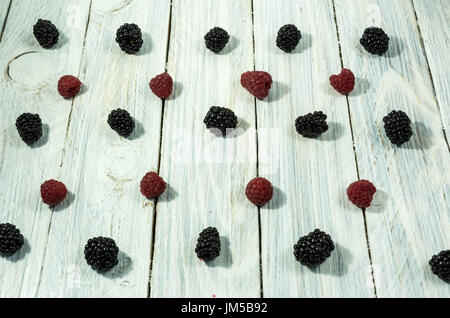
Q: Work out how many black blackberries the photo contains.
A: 15